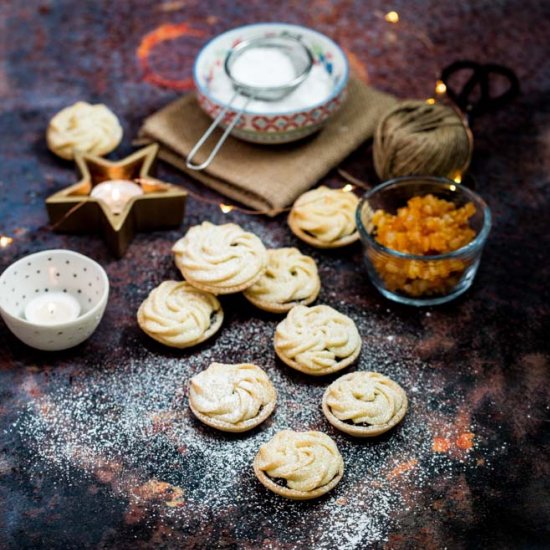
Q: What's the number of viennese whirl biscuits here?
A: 9